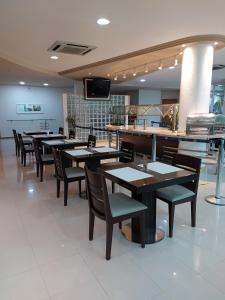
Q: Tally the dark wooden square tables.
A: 5